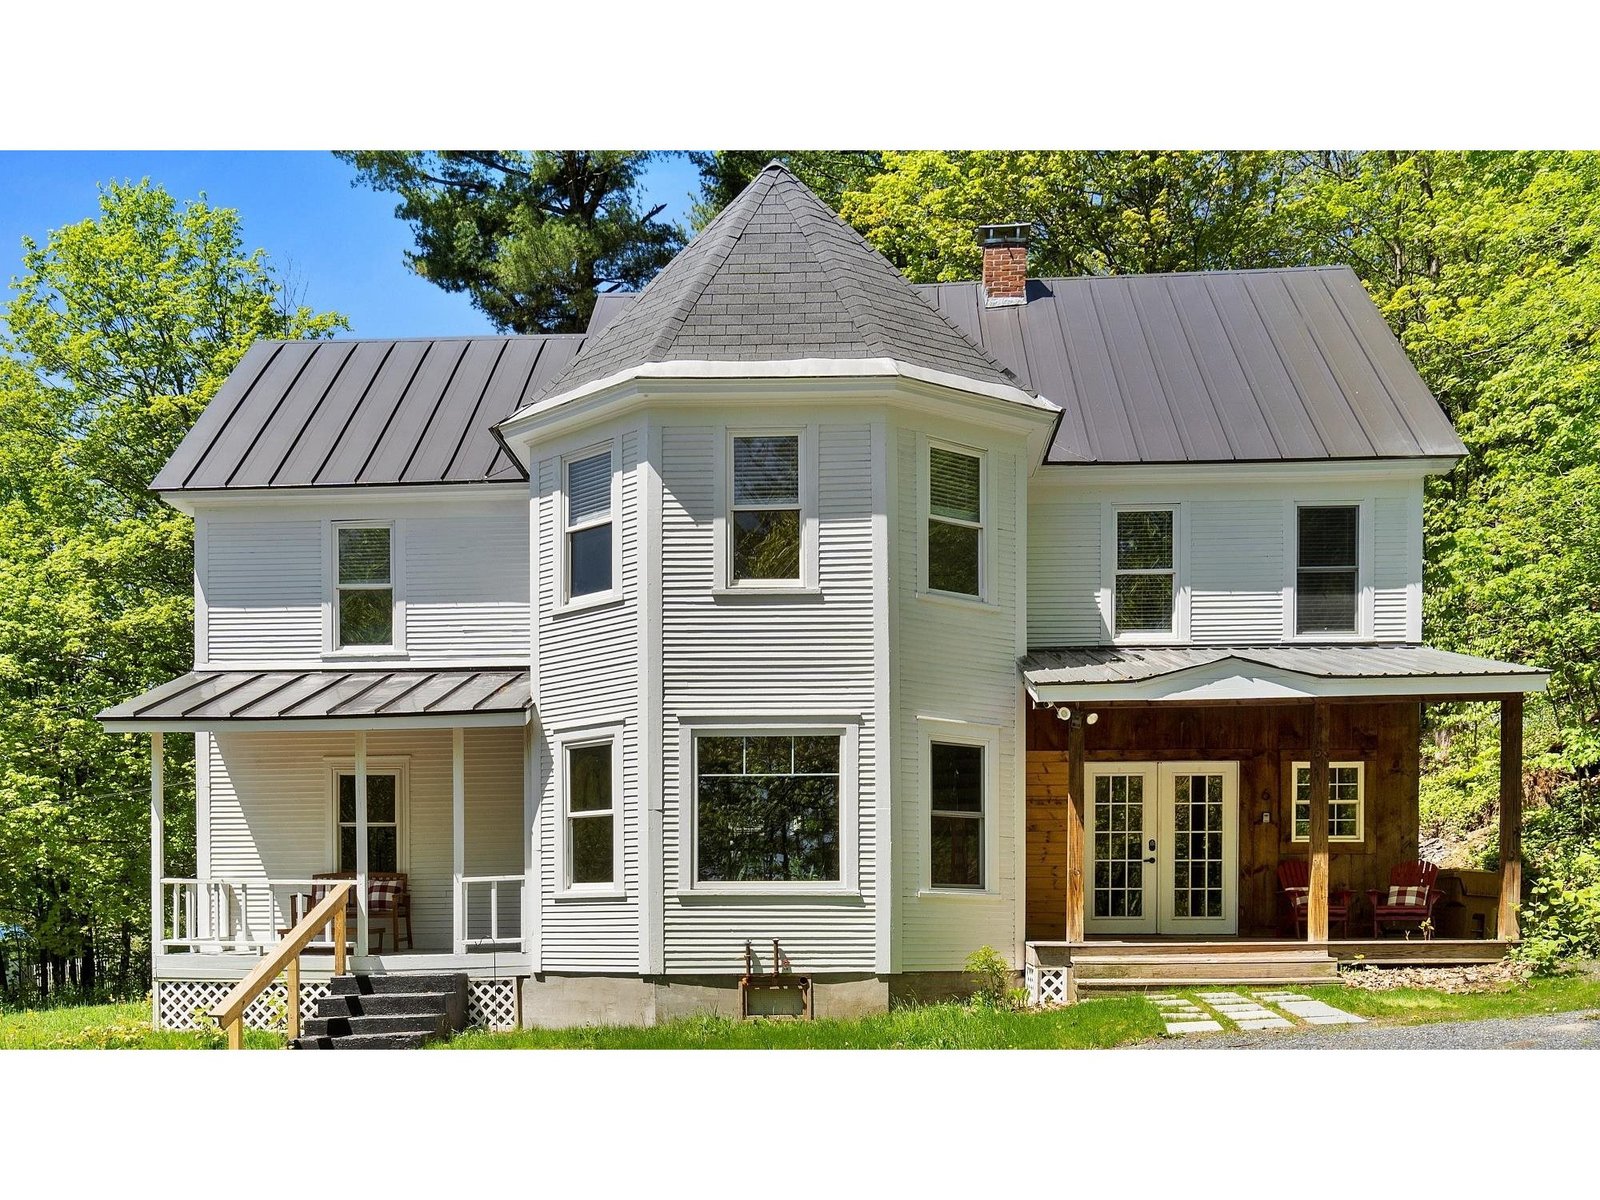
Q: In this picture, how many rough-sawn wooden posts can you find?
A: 3